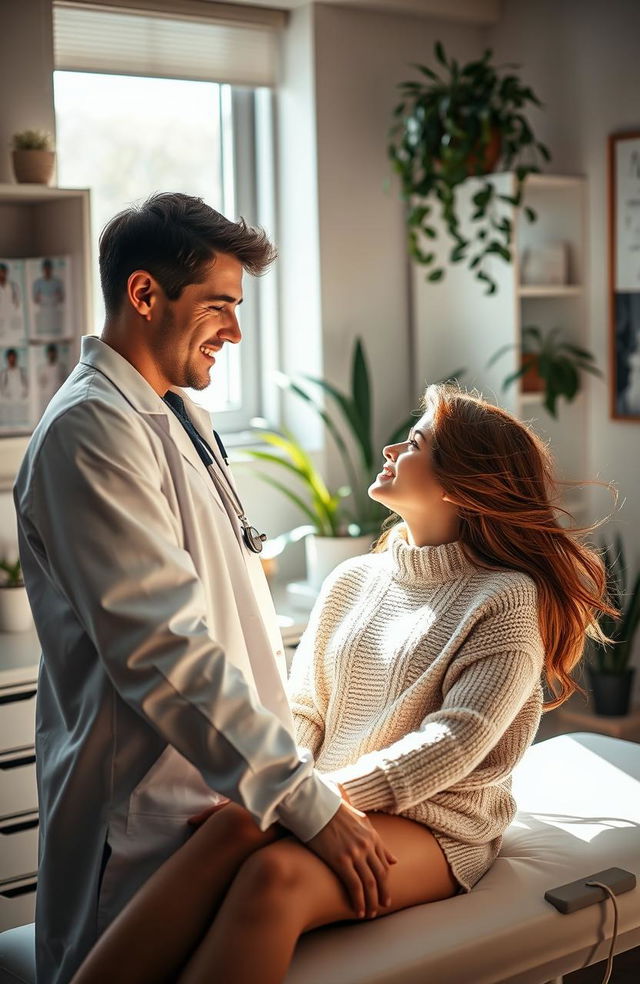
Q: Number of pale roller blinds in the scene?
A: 1